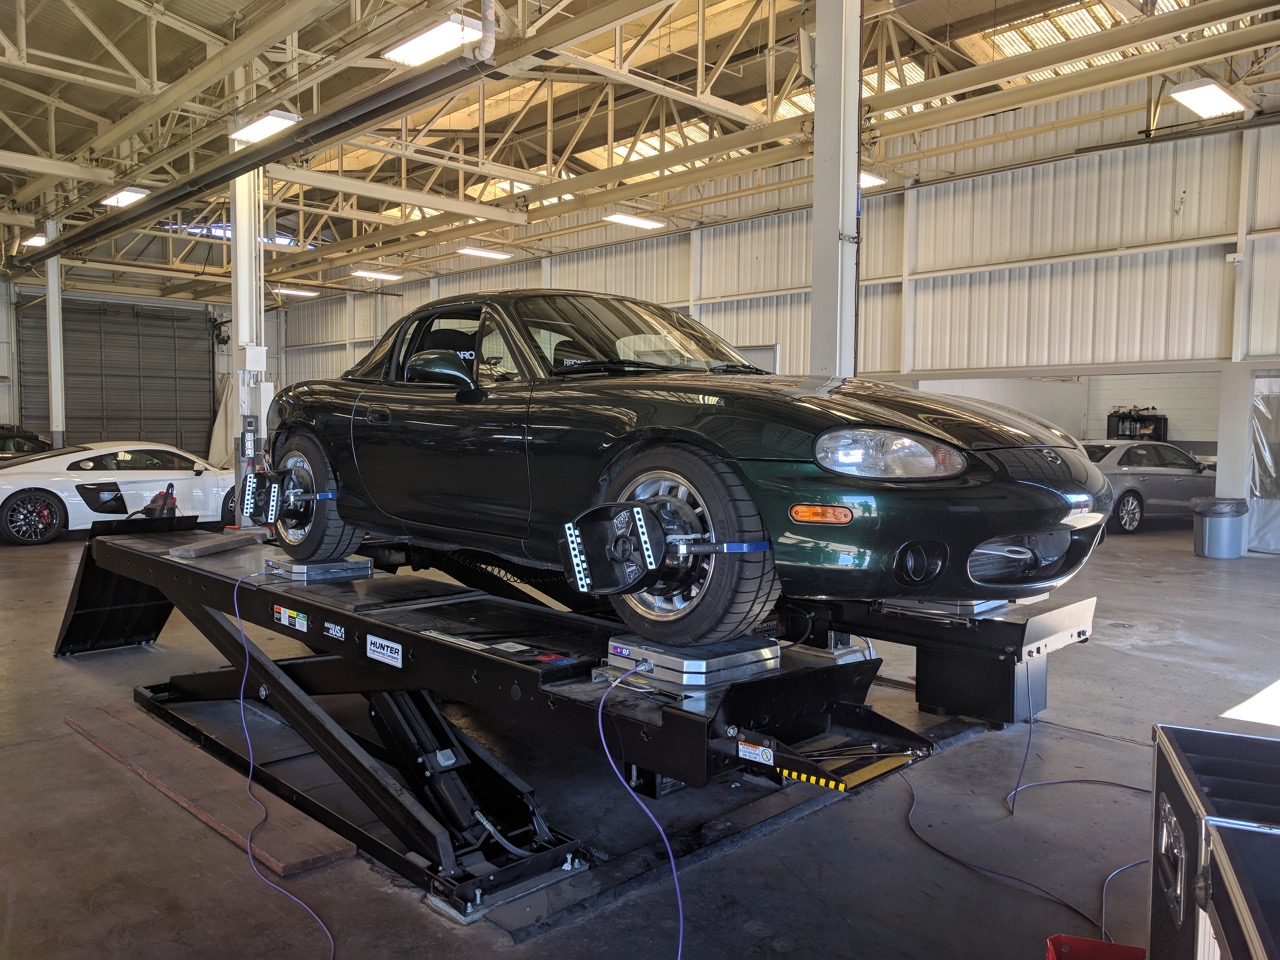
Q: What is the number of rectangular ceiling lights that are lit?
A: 10